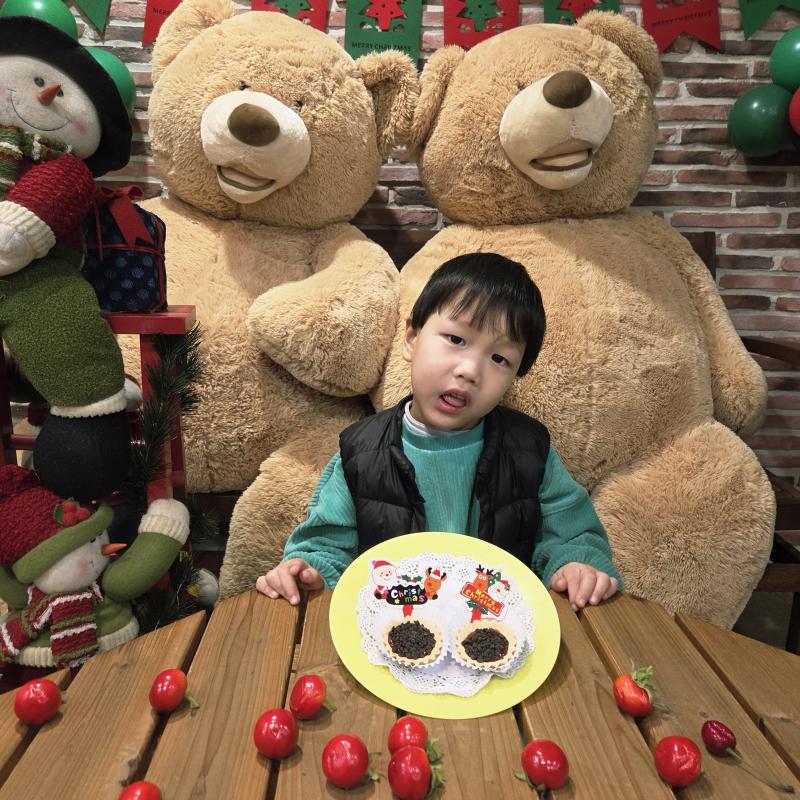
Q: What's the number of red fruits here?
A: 12